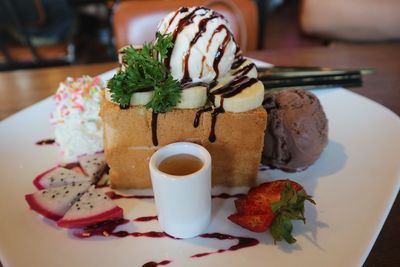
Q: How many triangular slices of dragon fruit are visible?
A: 4